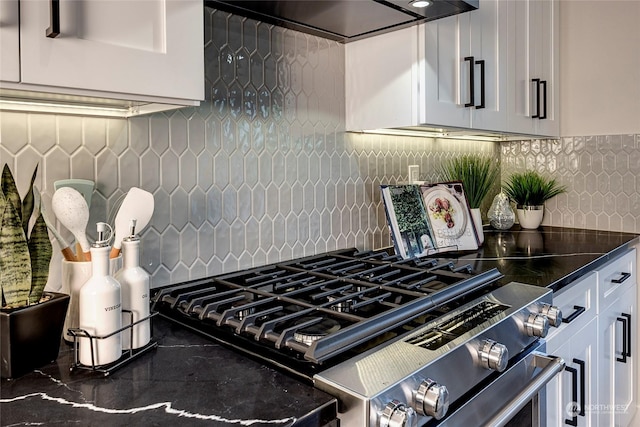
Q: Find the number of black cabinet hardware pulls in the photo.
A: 11